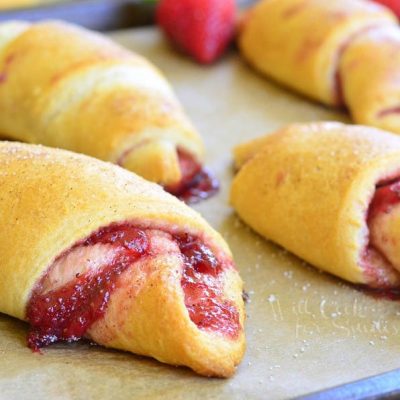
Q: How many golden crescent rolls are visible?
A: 4